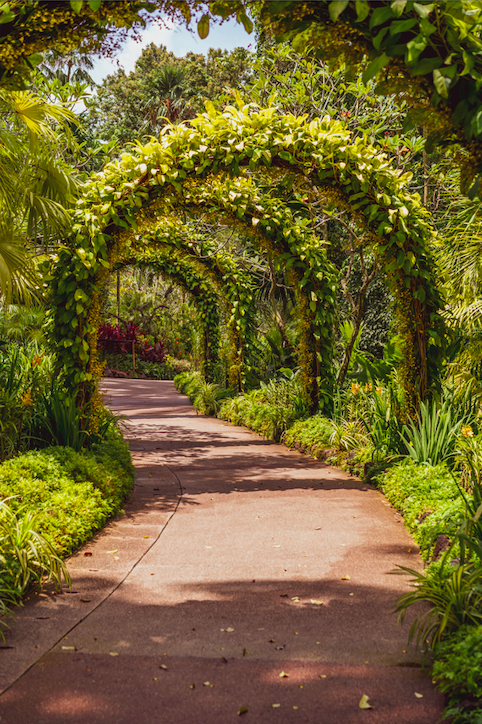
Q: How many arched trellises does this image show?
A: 5